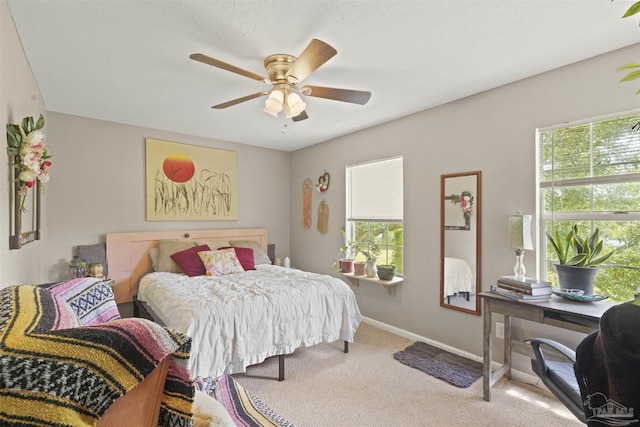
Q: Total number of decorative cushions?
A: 3